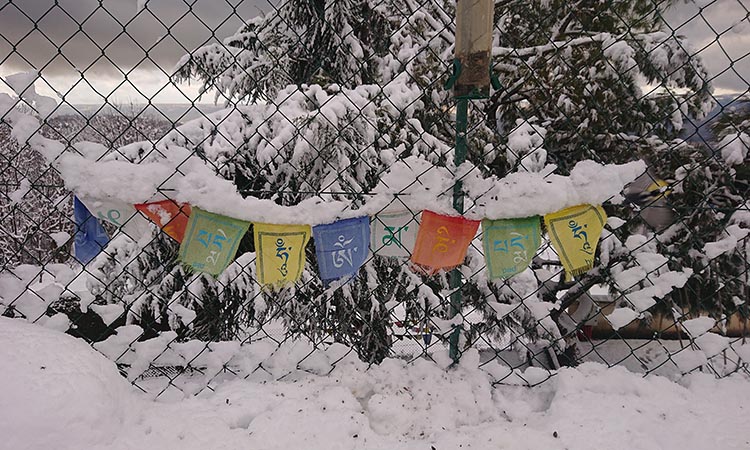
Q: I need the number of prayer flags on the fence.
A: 10